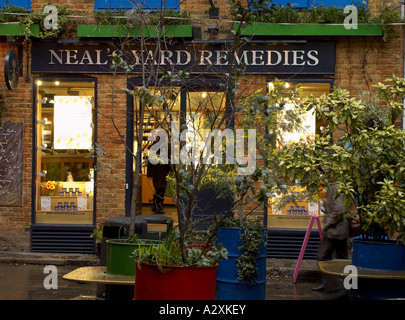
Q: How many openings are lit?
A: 3